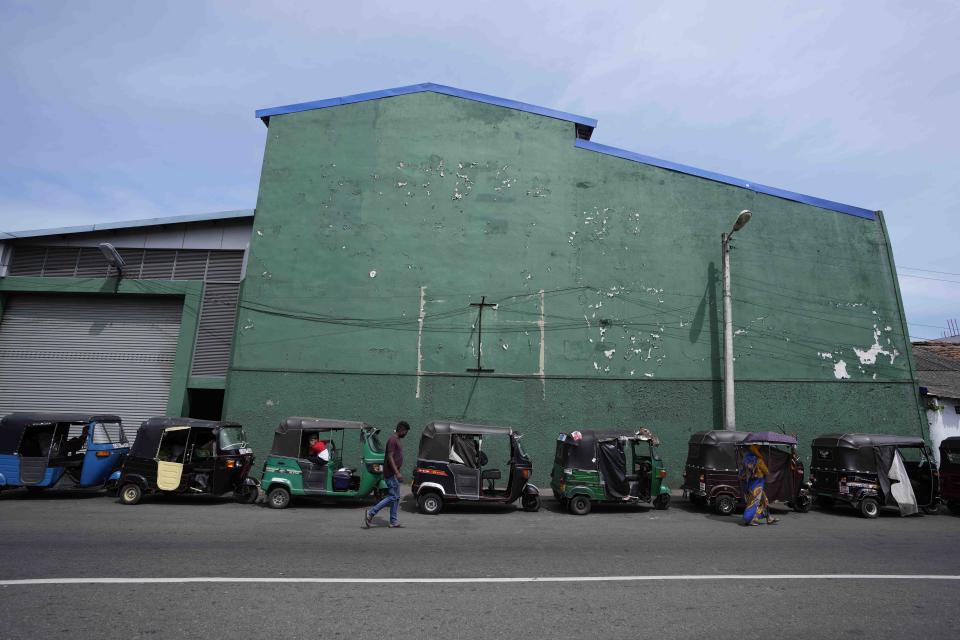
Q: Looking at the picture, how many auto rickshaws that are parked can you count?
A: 8